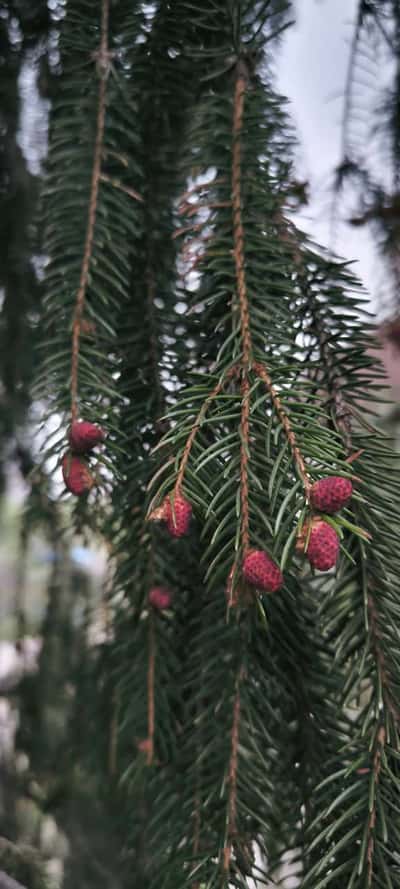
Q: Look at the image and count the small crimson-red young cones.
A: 7